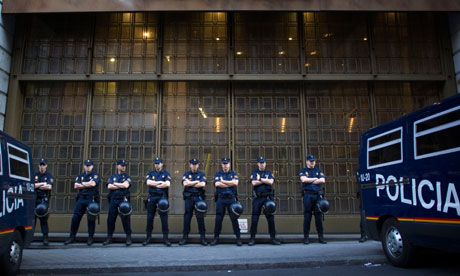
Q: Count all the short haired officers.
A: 8